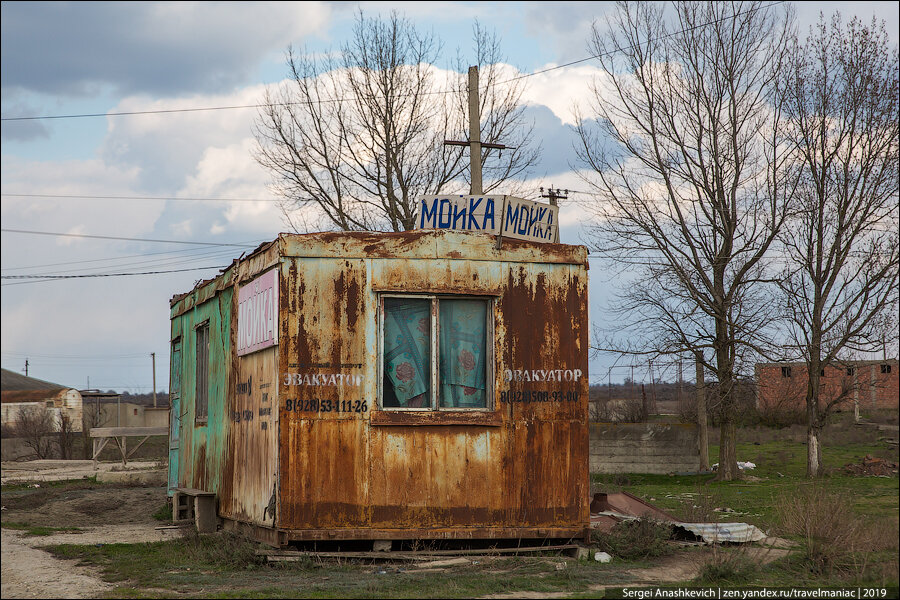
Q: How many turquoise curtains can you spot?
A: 2